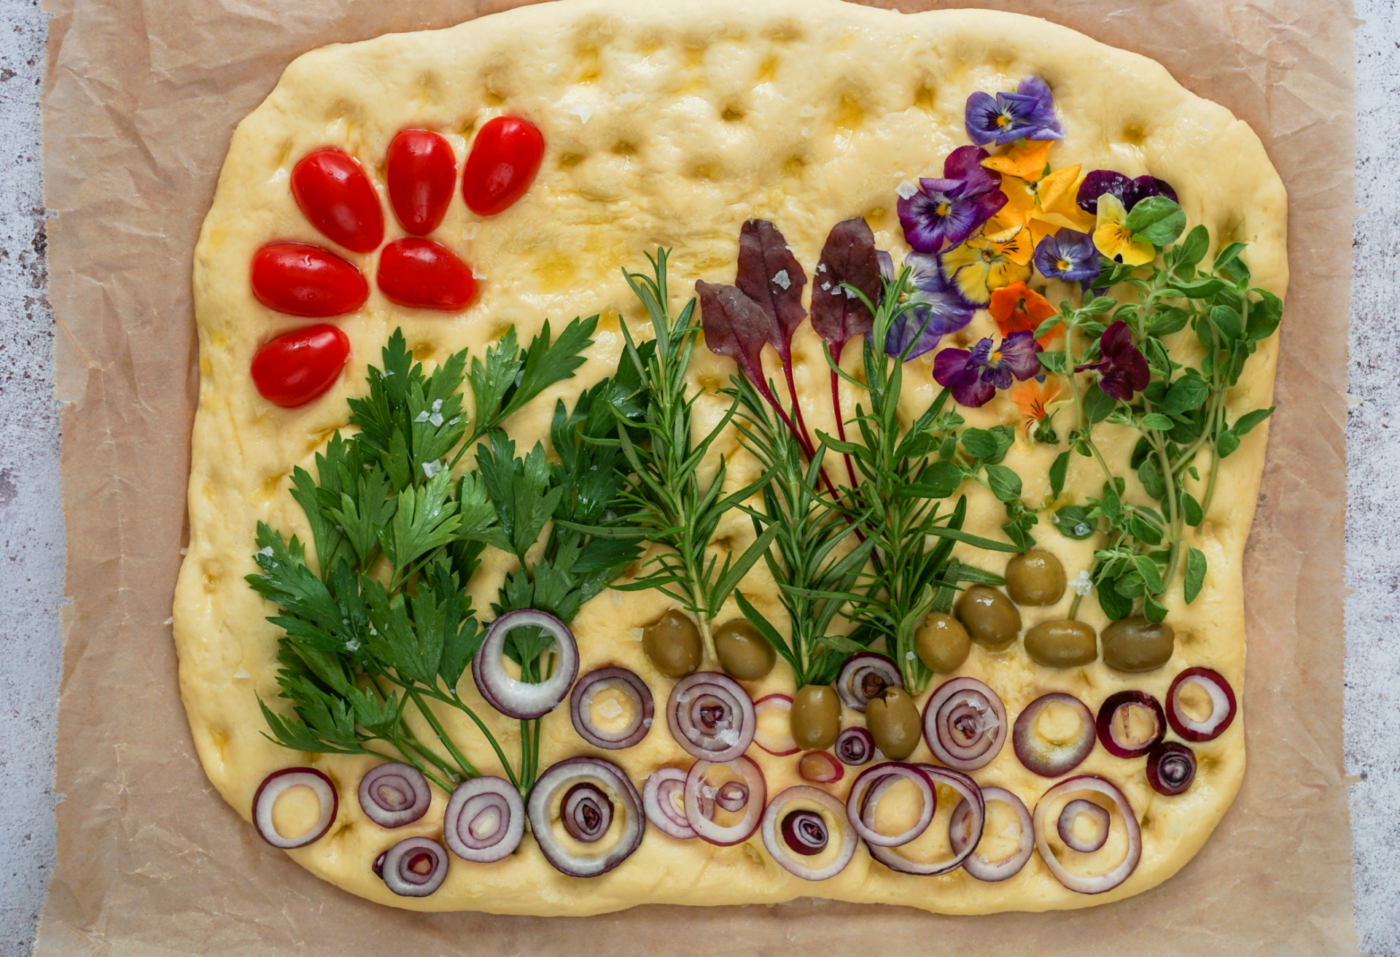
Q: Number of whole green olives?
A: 9